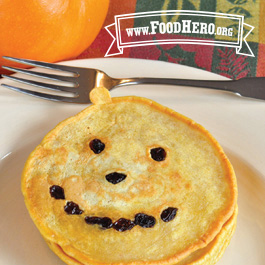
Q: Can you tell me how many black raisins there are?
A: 9